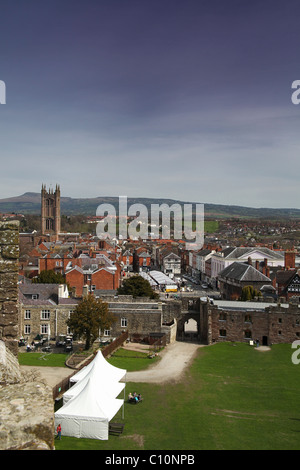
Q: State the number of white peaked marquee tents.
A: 3